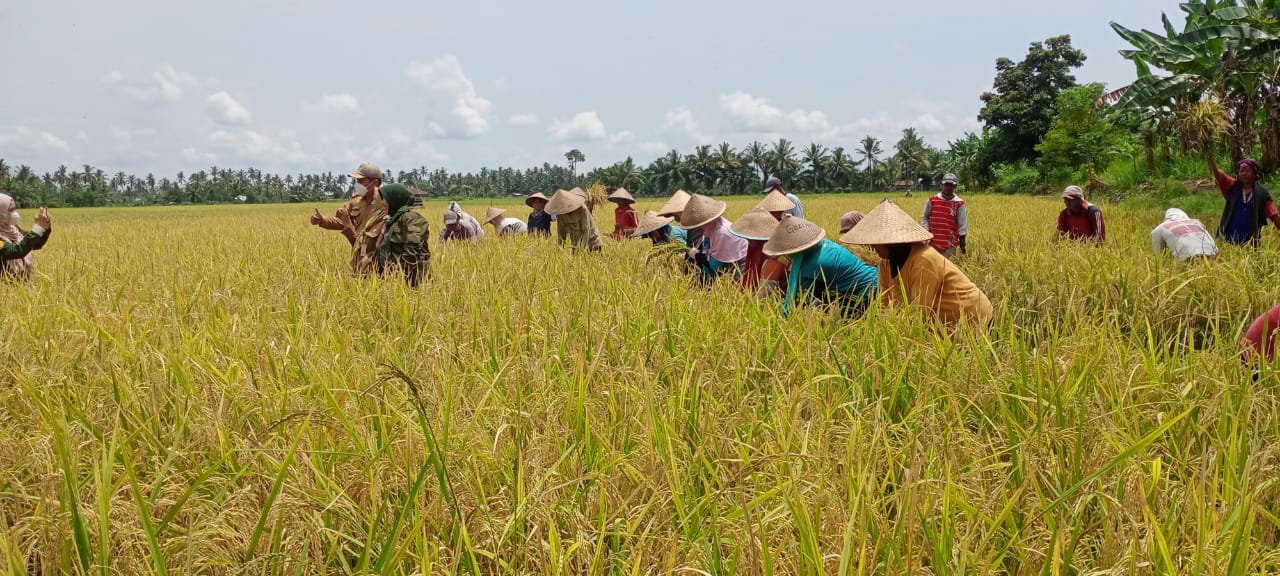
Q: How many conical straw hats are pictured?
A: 12